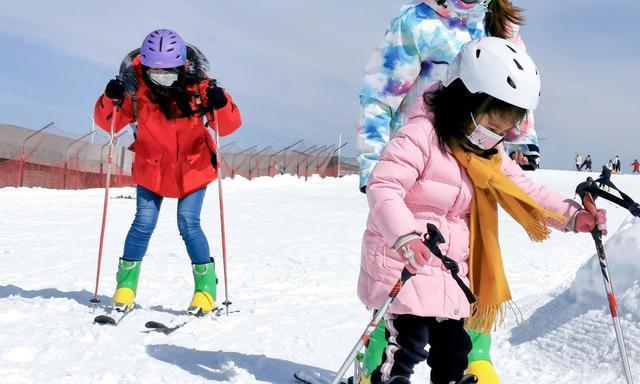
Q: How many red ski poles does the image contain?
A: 2